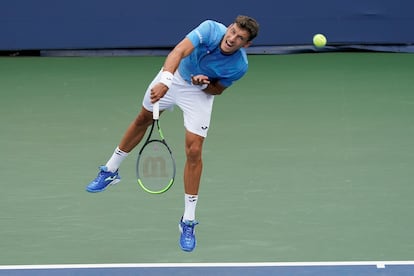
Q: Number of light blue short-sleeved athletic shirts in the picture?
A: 1